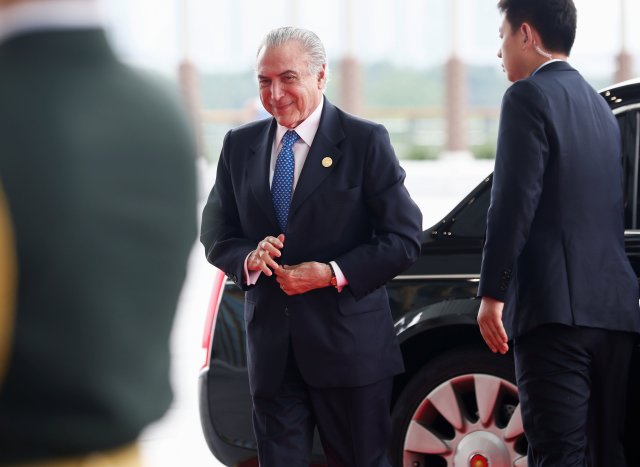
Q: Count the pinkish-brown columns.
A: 4